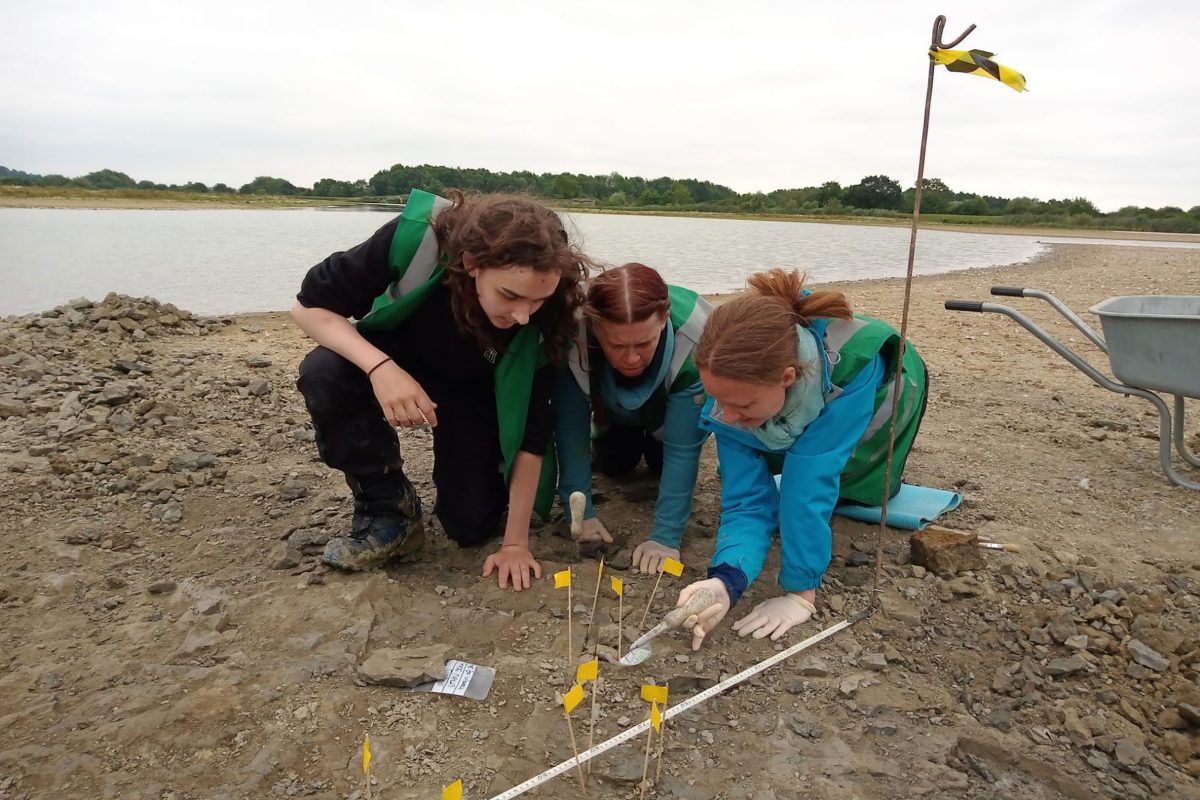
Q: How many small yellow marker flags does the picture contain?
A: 10